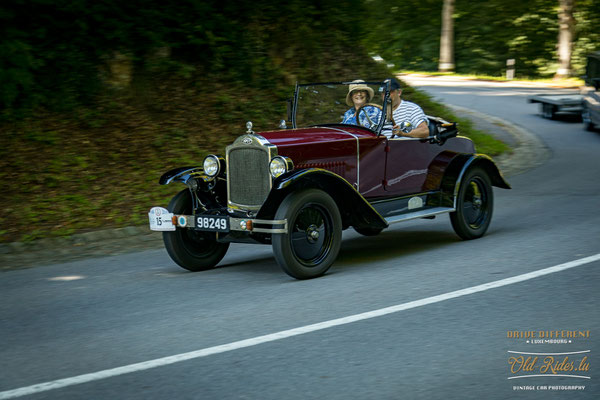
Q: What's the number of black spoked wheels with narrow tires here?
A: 3